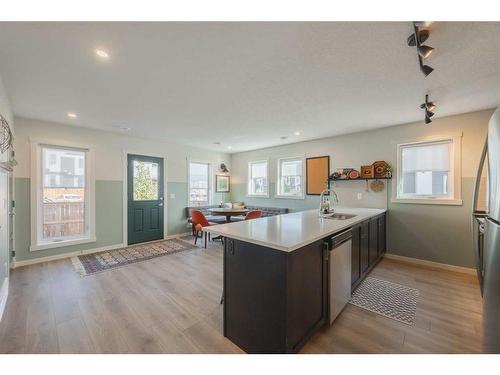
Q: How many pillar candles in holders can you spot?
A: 0